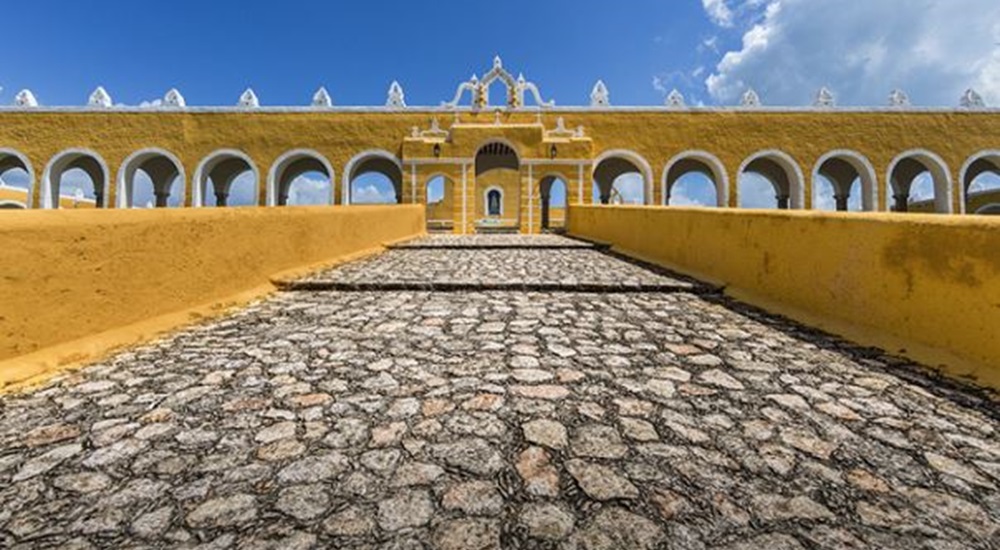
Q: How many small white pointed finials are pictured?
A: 12